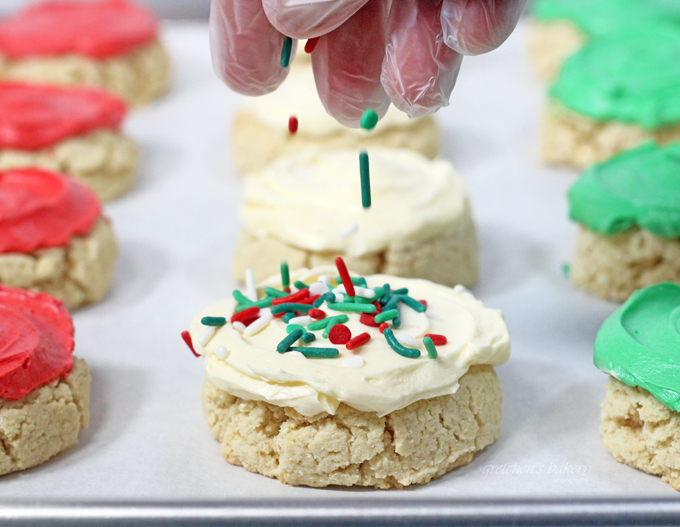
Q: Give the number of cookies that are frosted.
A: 11